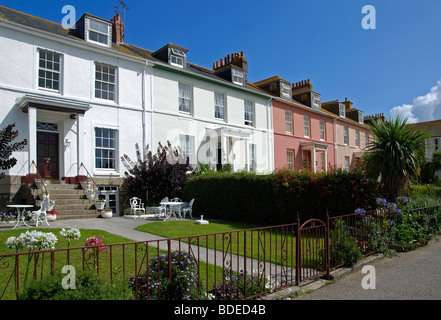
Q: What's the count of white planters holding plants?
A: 8